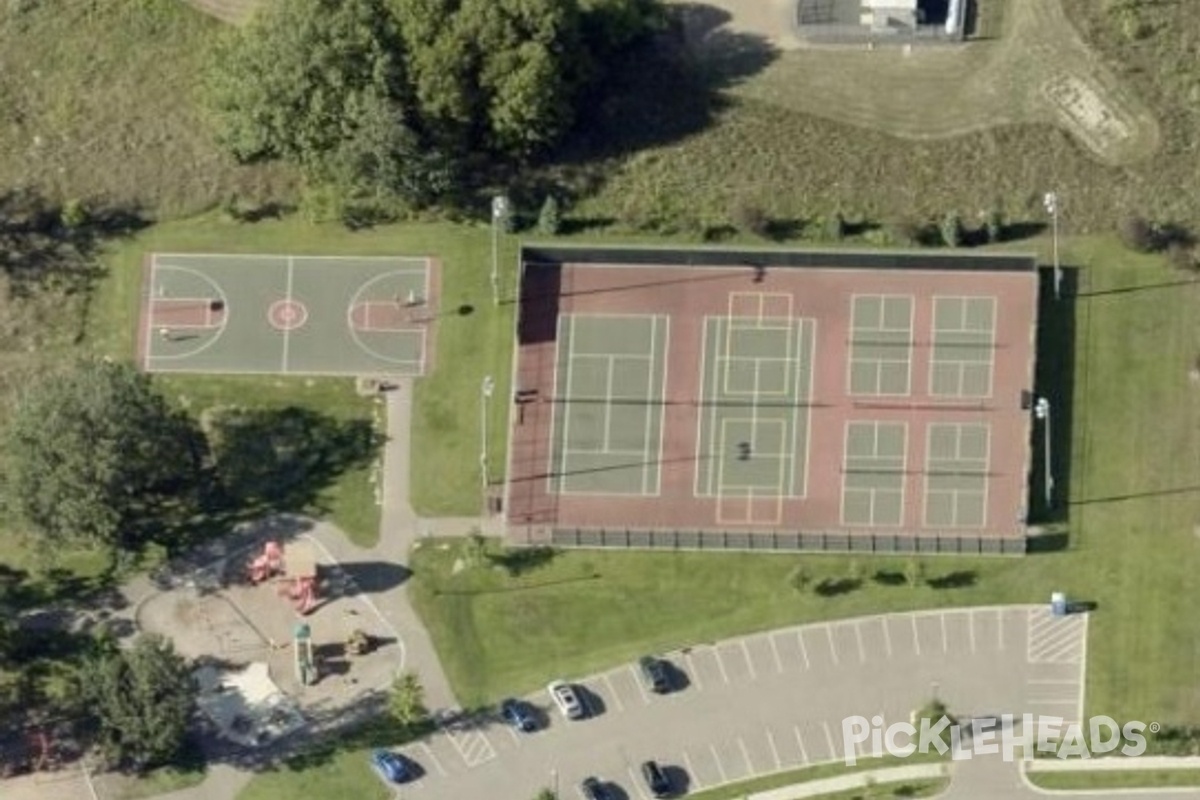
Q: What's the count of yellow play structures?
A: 1